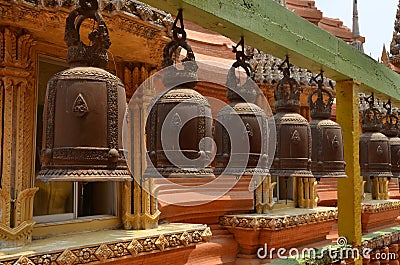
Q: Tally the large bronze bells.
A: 7